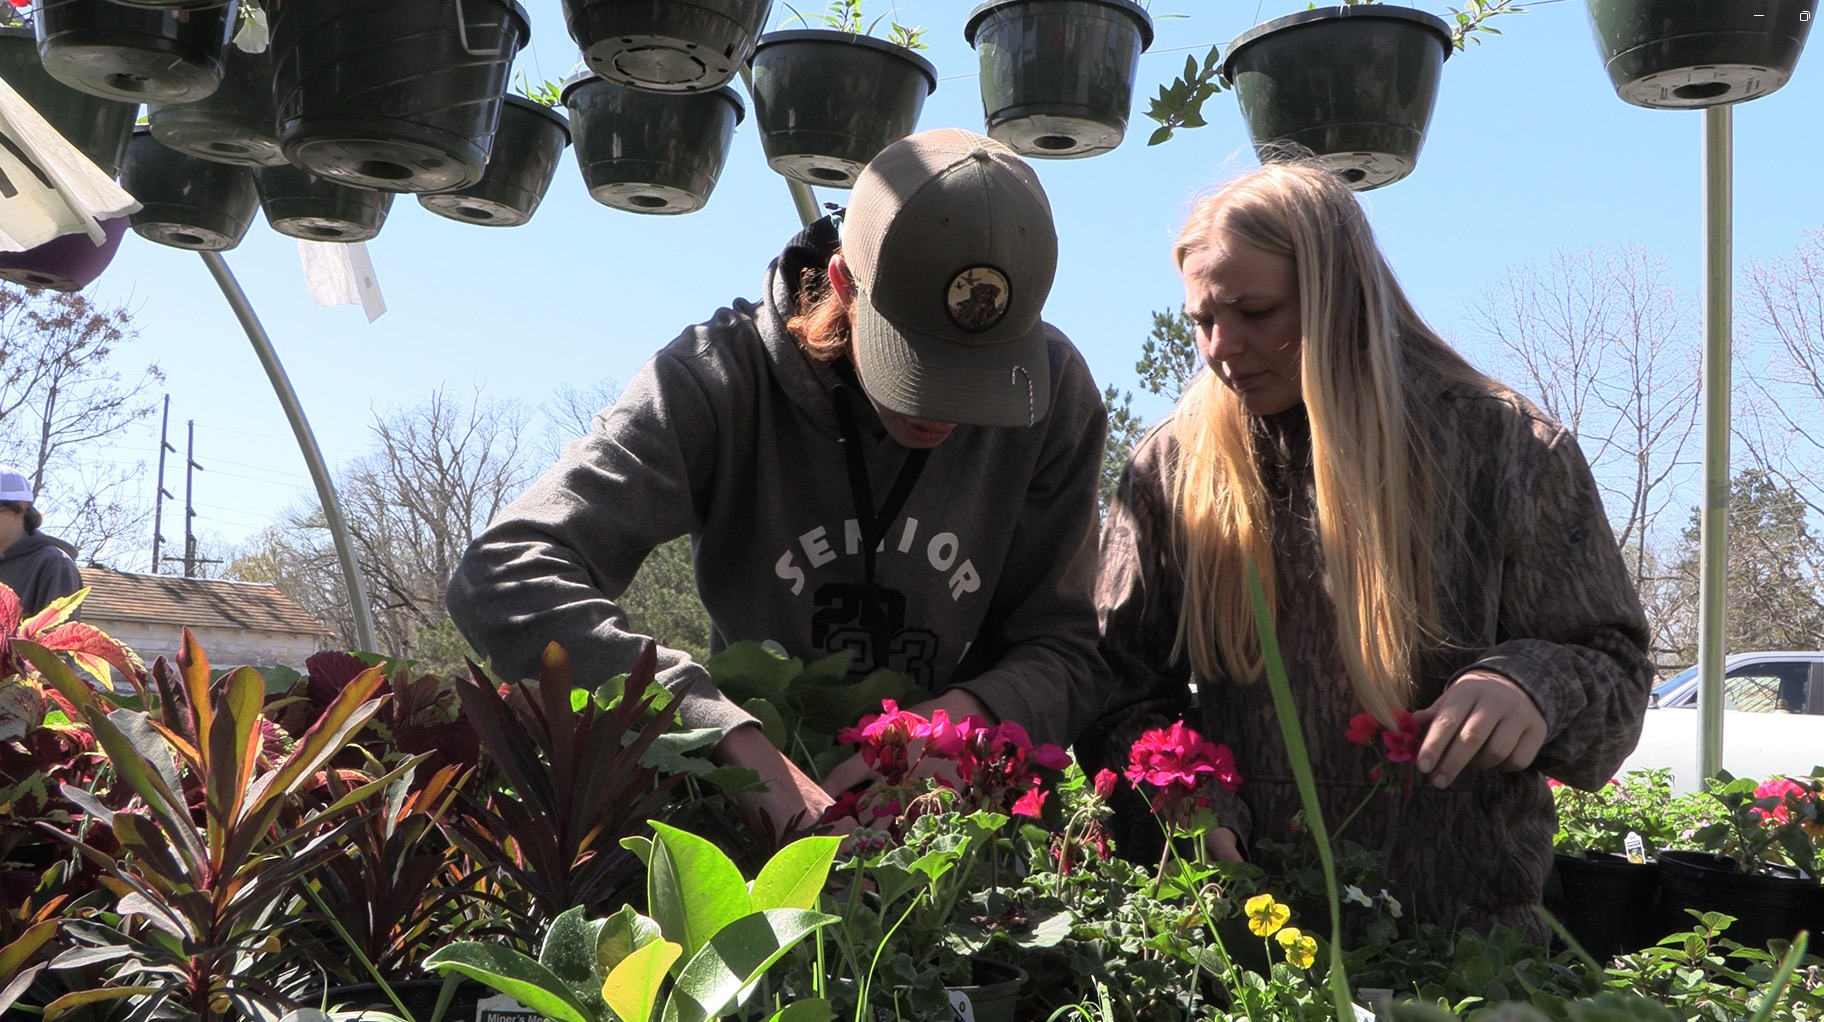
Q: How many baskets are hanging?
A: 14